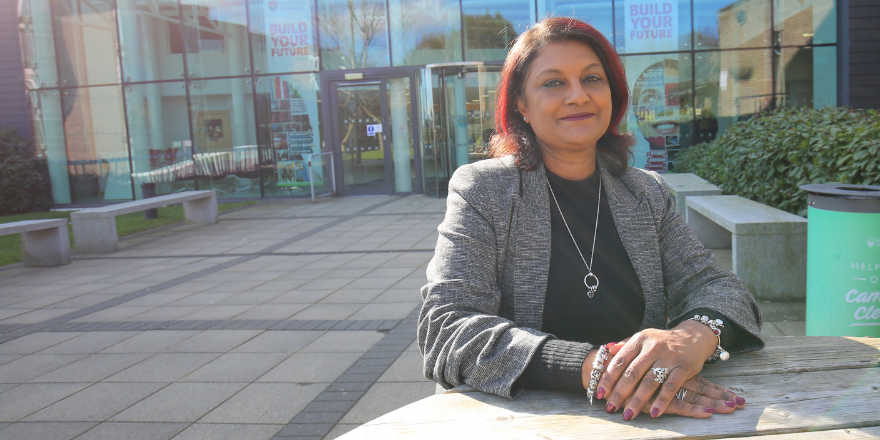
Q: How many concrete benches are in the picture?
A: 4